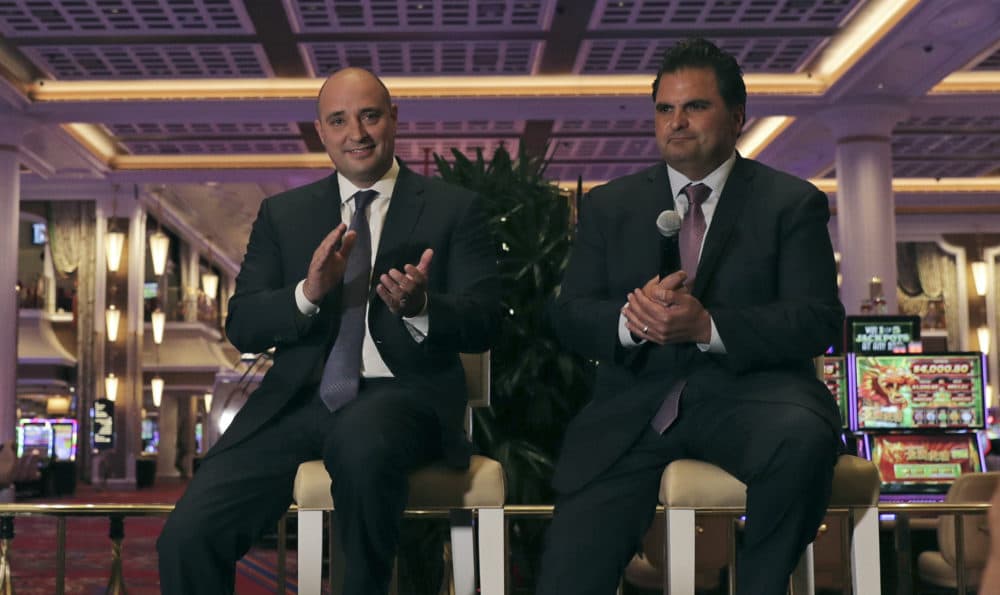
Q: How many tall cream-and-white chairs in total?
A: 2